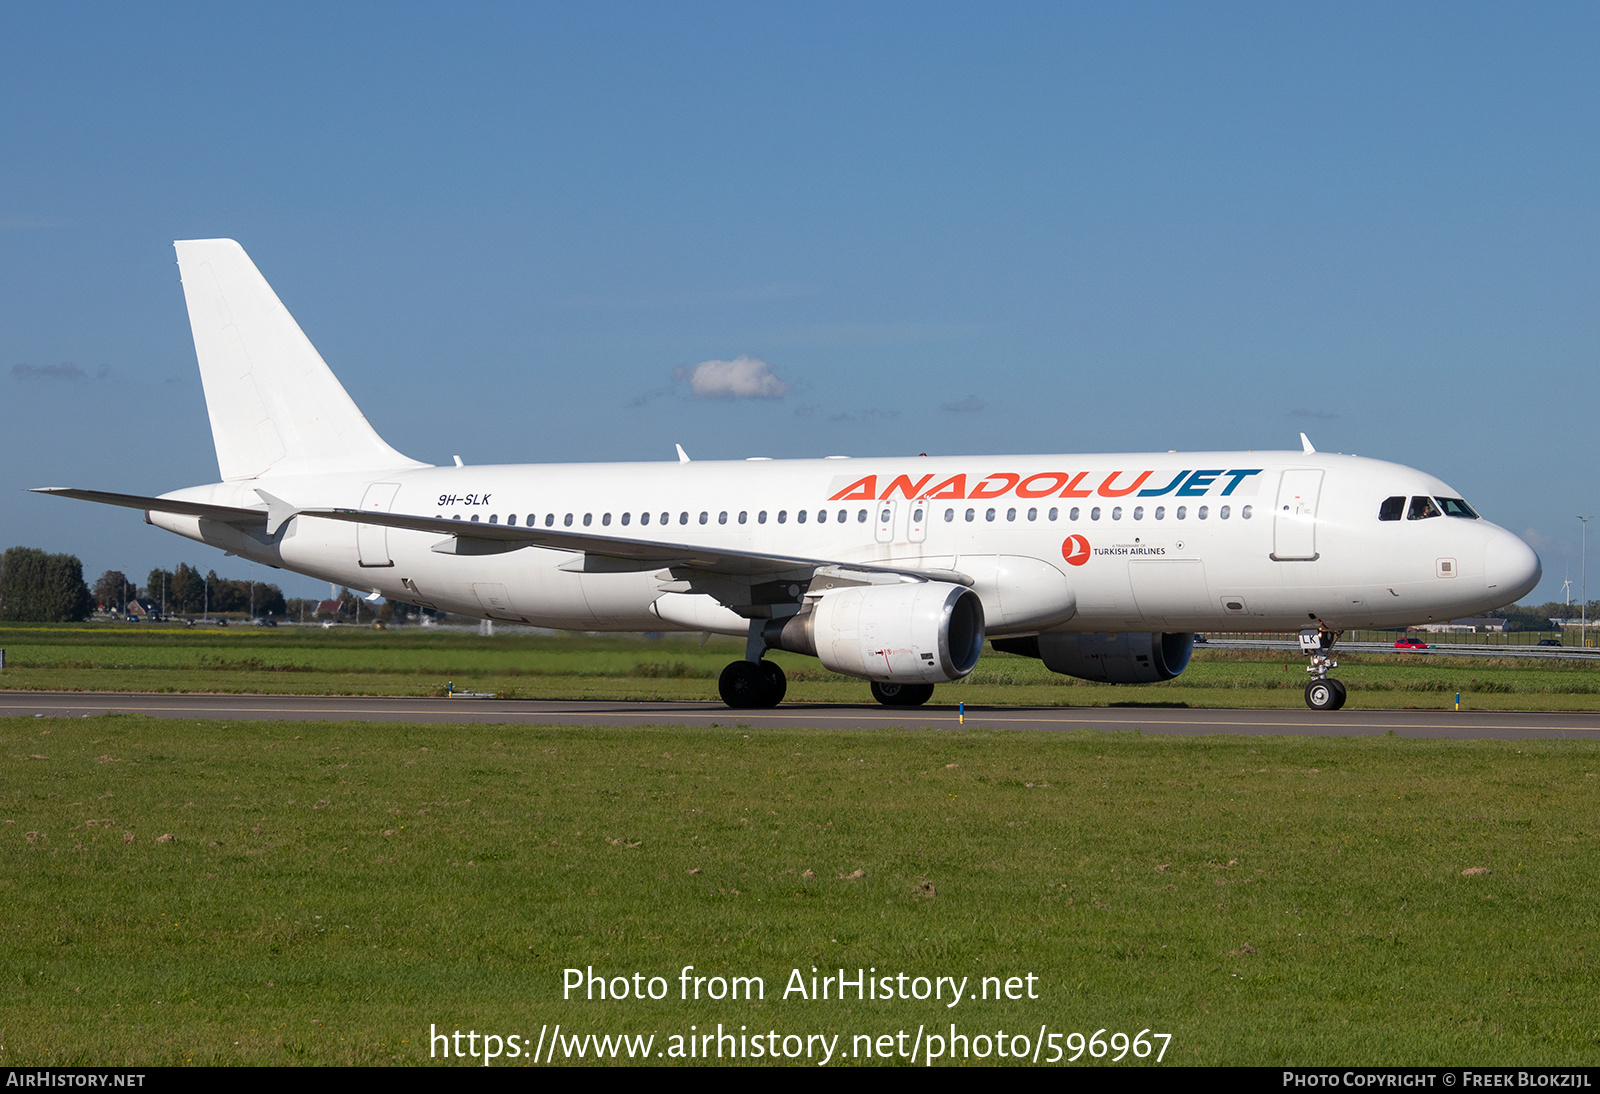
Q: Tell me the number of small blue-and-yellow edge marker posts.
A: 3